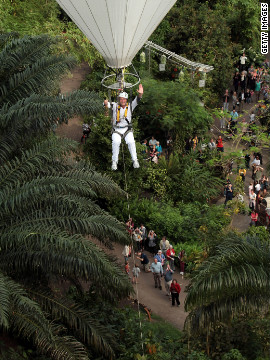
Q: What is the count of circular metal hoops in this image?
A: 1